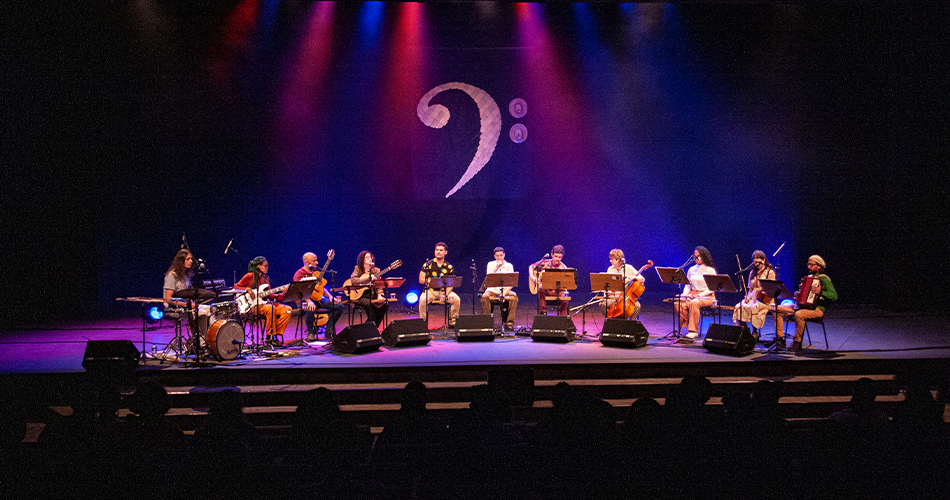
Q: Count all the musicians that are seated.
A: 11